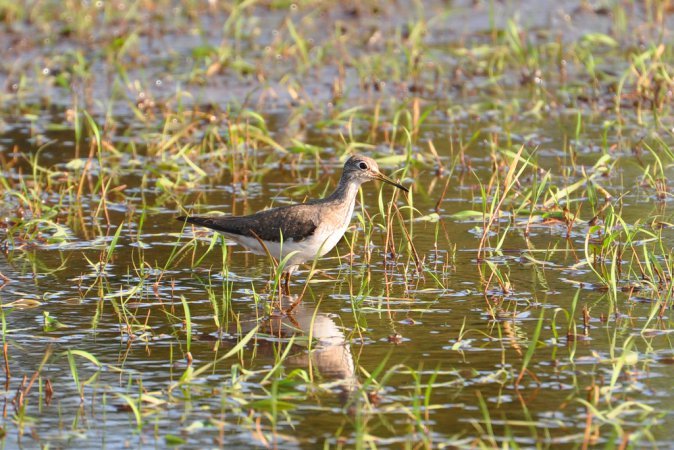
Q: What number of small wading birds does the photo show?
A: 1